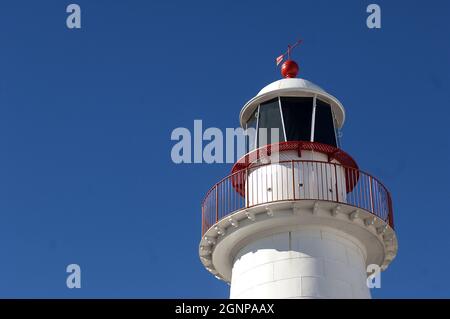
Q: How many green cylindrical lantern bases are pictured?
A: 0